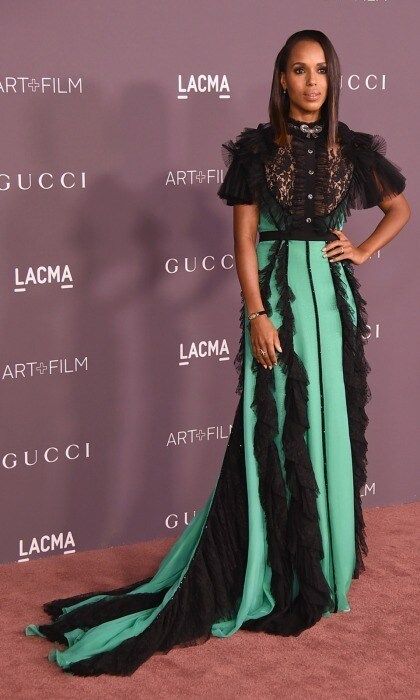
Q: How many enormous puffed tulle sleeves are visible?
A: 2